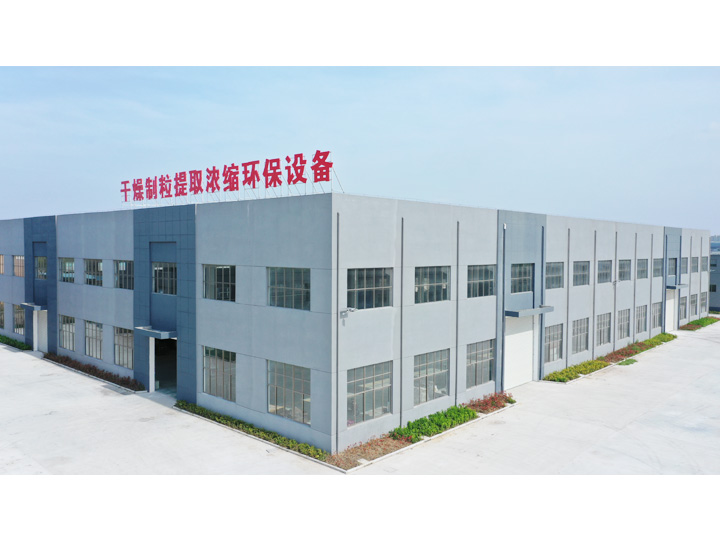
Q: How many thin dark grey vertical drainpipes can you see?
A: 14